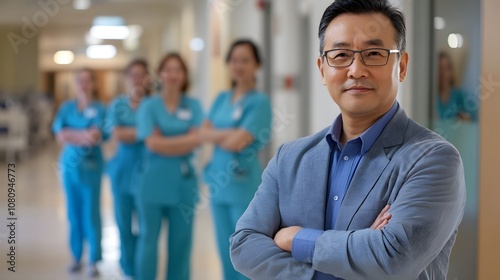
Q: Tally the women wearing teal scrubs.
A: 4